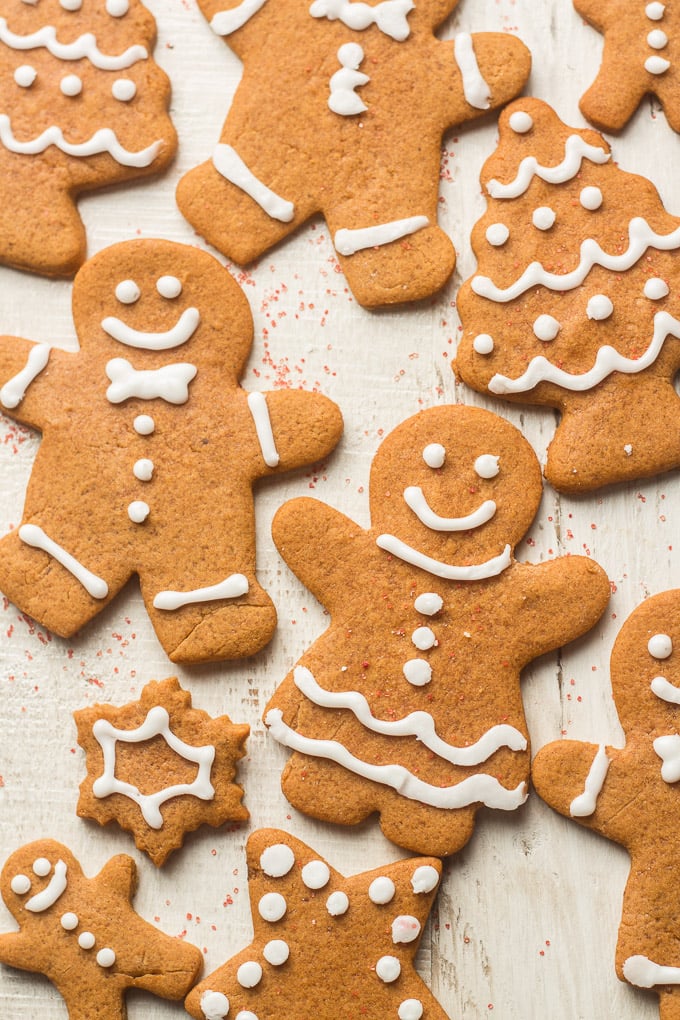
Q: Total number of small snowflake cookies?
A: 1